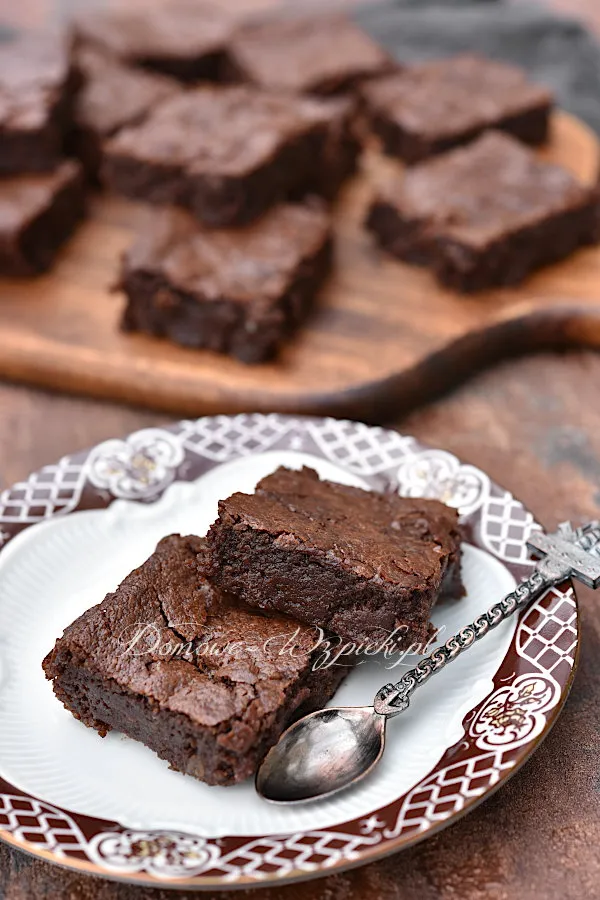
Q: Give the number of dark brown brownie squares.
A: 11